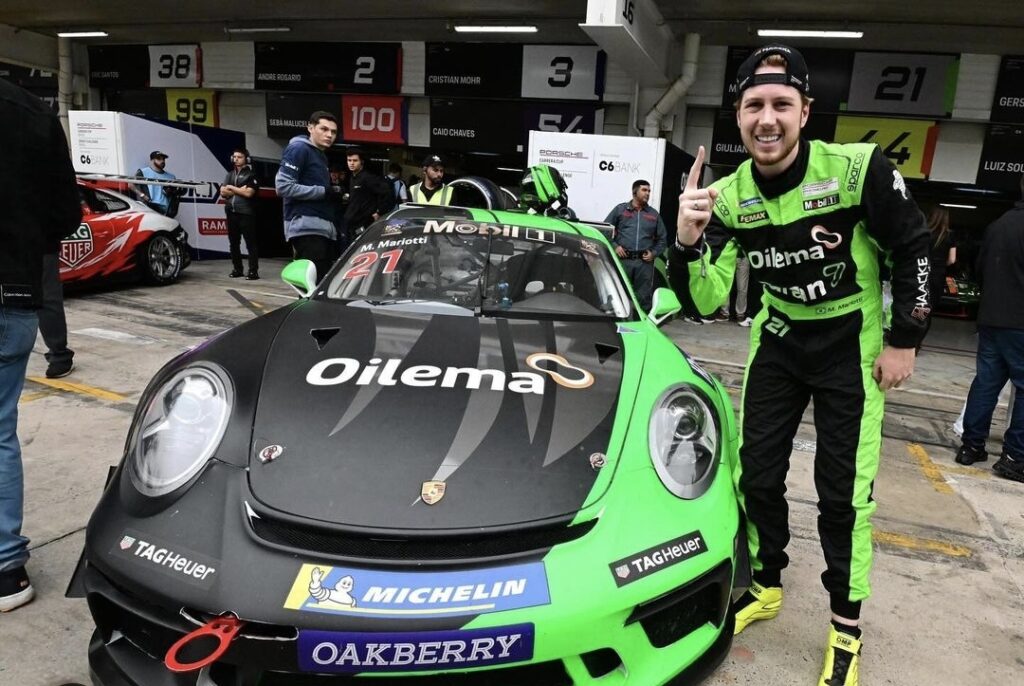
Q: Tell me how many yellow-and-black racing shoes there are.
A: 2